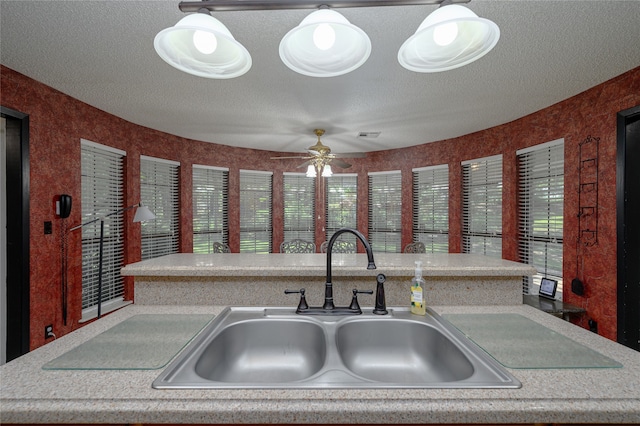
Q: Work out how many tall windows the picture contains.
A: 10